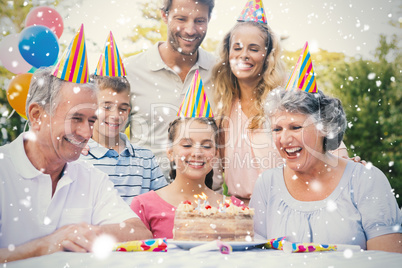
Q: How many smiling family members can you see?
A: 6